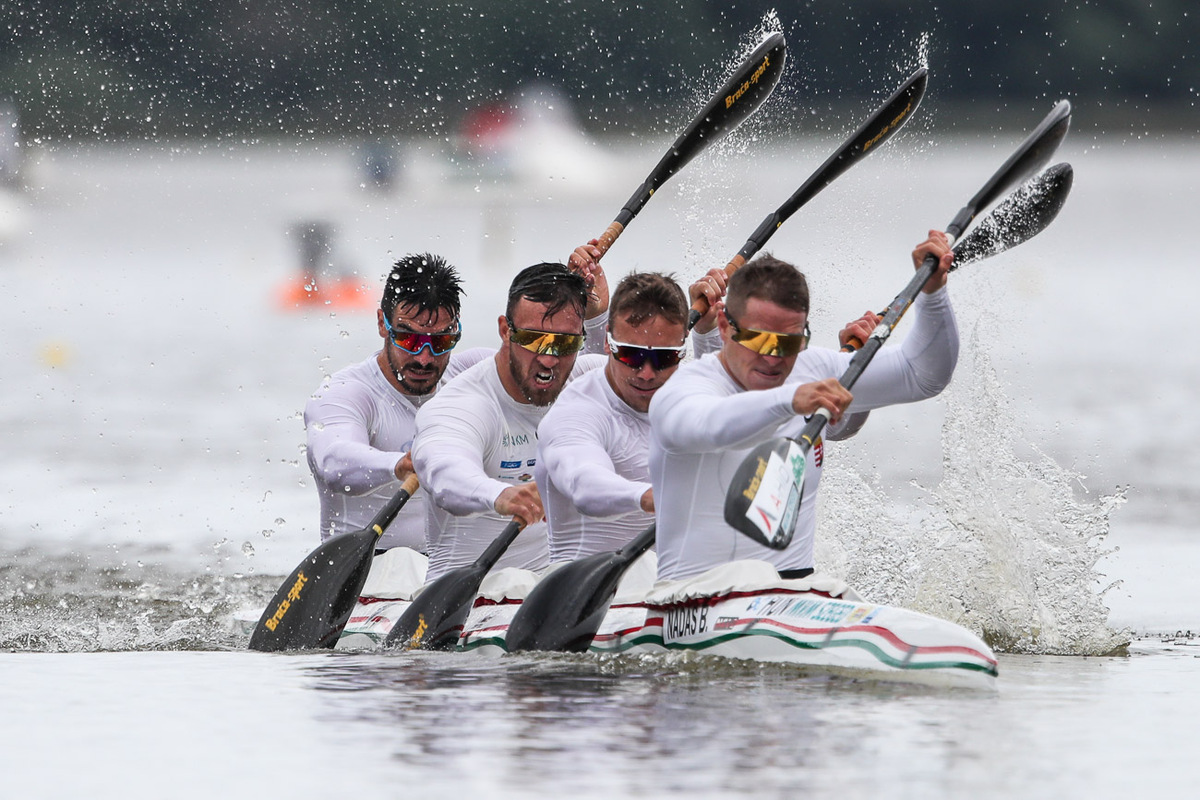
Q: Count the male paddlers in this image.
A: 4